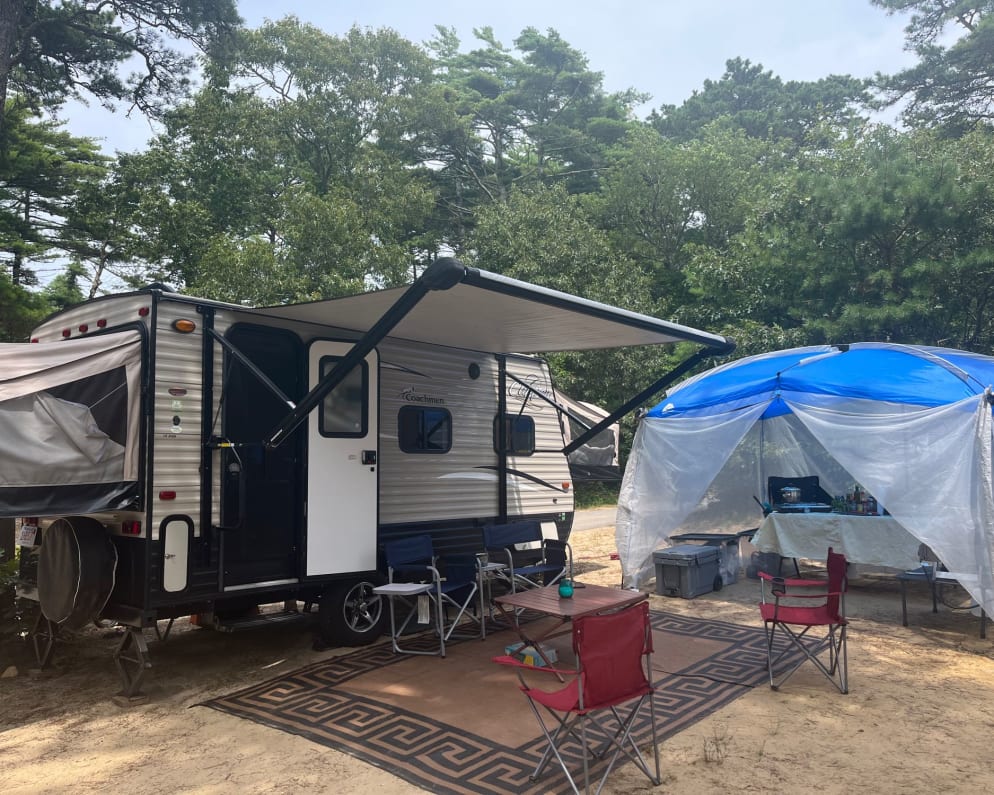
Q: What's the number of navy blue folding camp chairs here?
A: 2